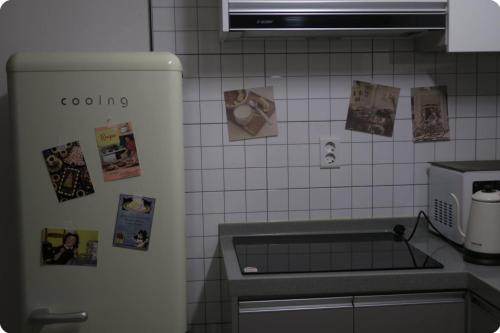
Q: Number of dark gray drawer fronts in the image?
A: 2